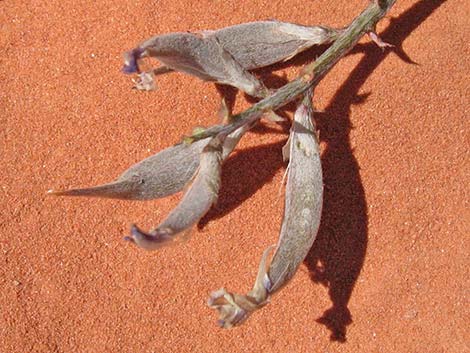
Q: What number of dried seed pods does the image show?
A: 5